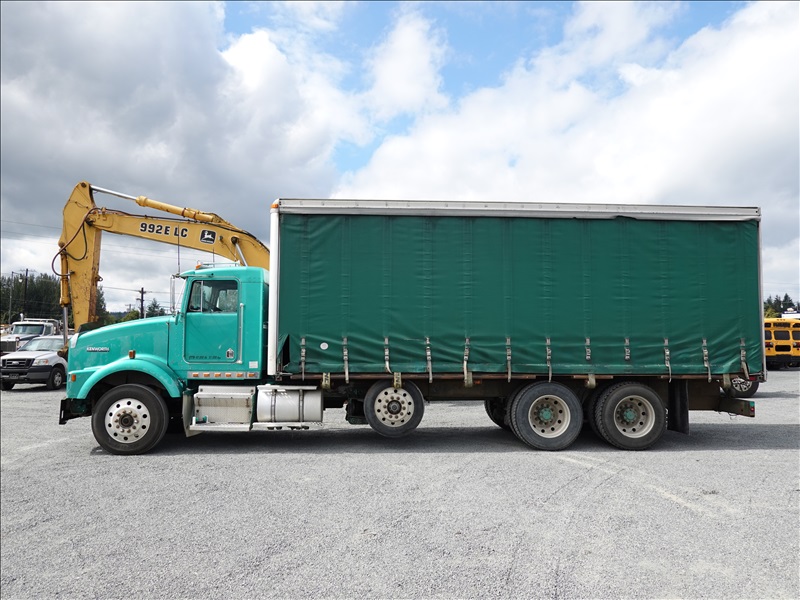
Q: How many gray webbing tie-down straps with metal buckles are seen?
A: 12